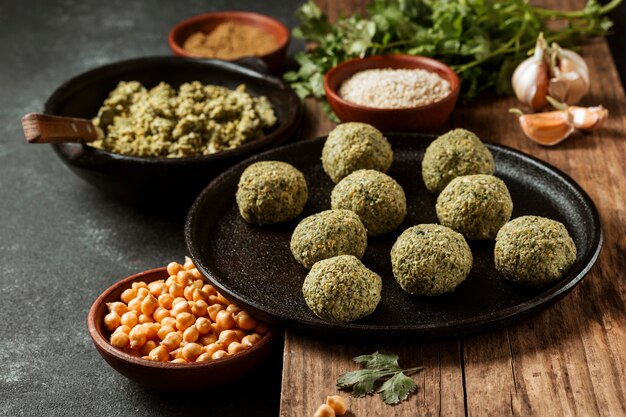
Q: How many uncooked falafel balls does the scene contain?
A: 9